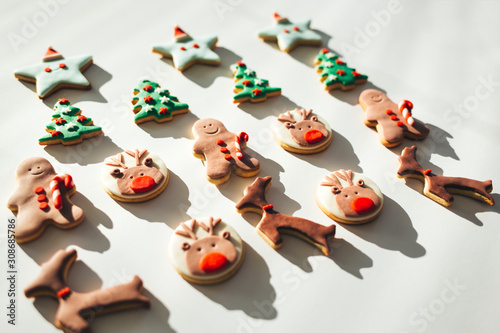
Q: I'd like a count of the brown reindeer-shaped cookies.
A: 3